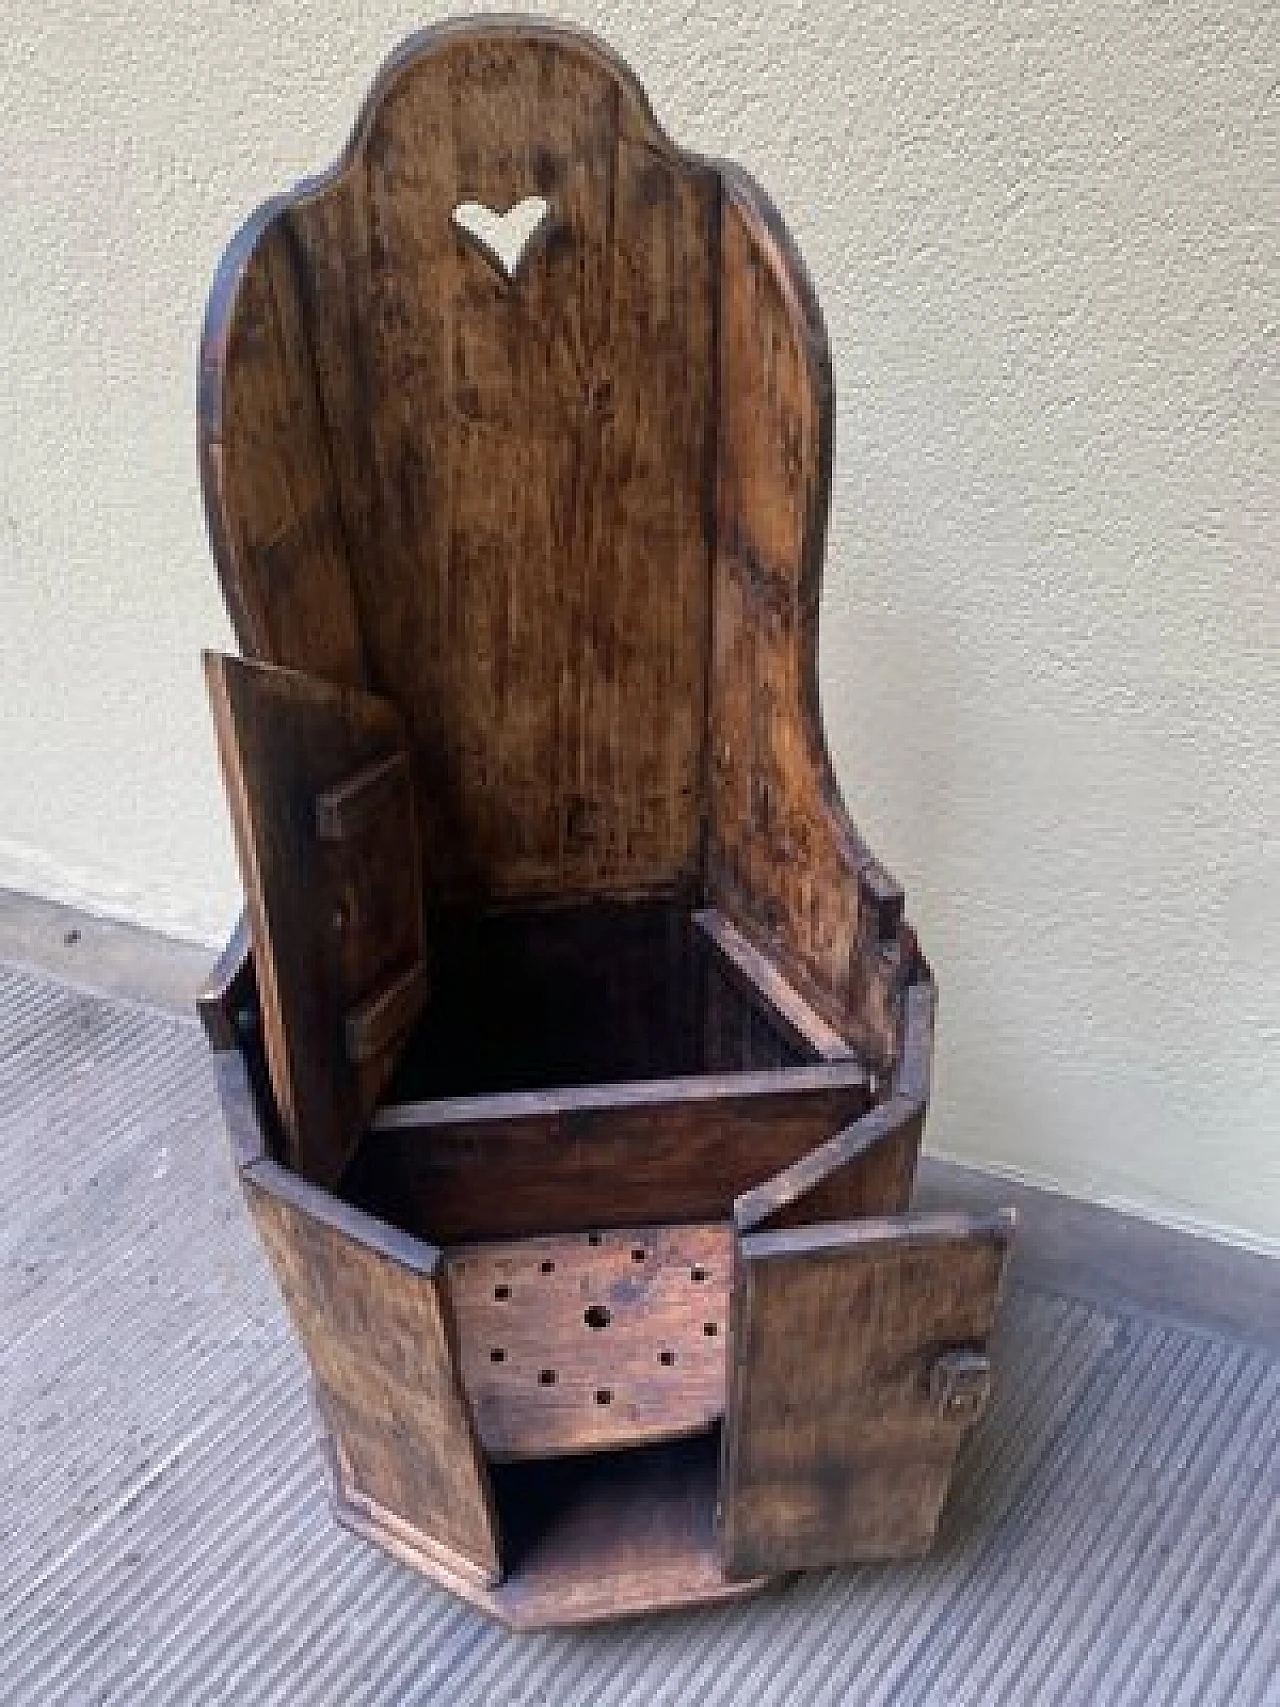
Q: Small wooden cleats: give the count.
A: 2